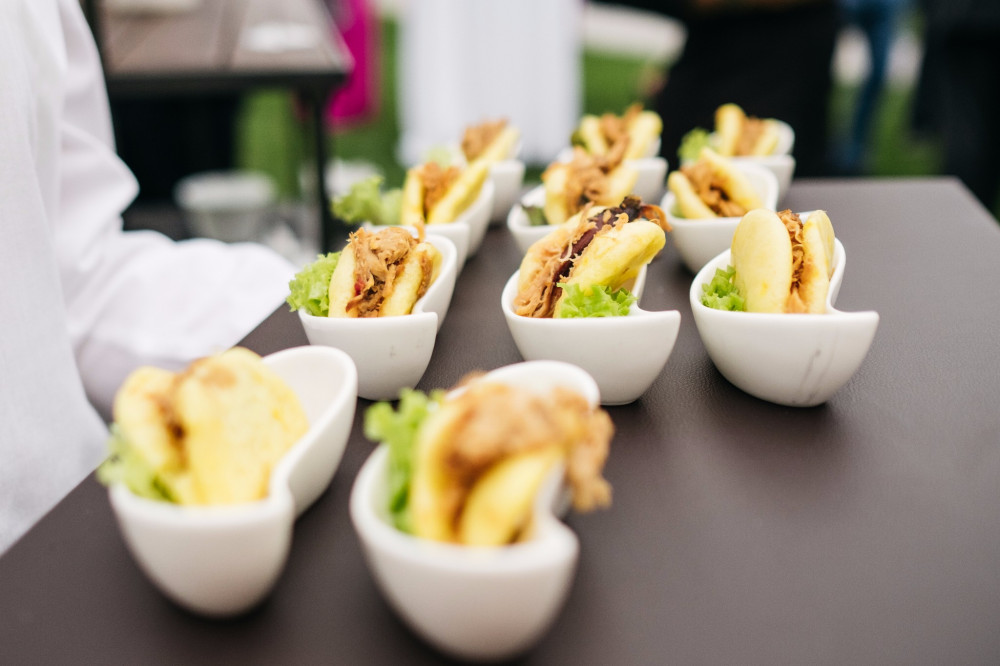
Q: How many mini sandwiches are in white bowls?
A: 11